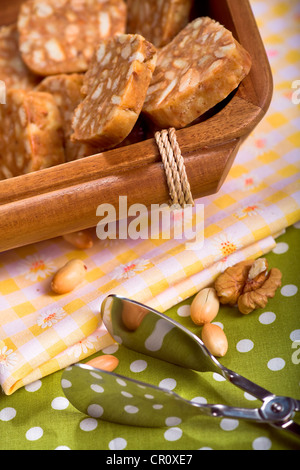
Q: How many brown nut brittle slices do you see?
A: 7